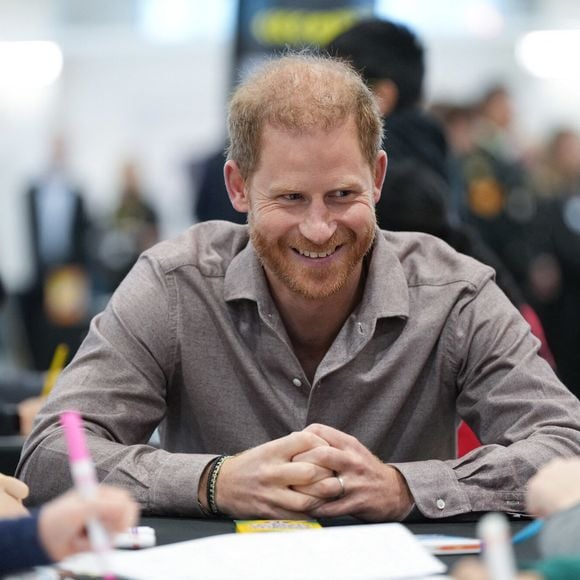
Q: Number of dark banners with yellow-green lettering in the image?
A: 1